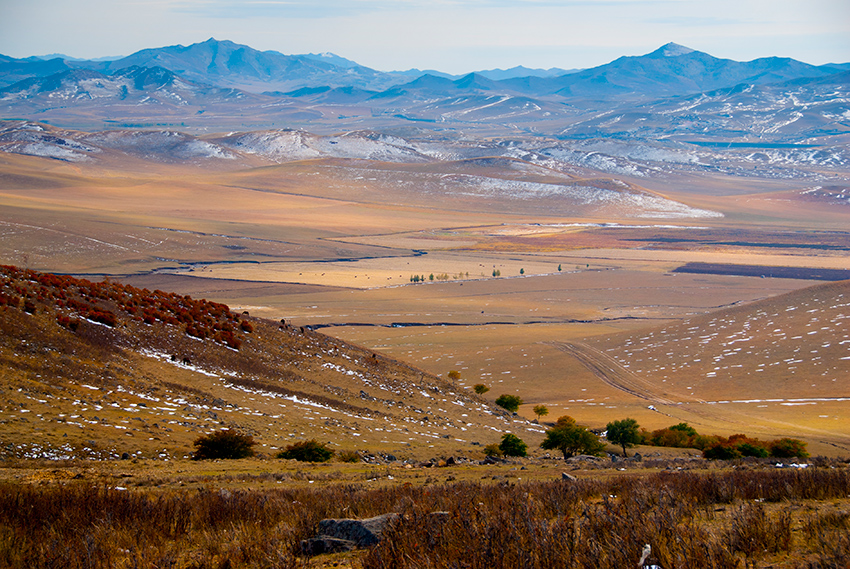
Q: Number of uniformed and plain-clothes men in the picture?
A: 0